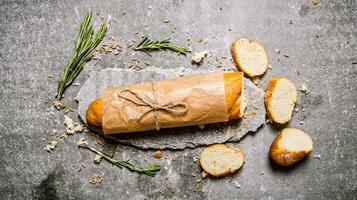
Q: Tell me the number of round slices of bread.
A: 4